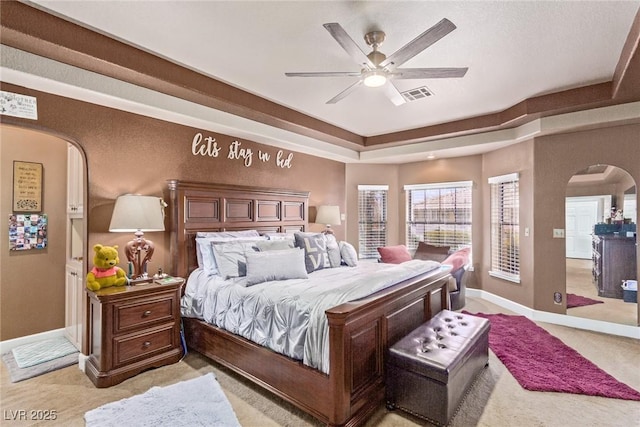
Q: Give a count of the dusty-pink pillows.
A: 2